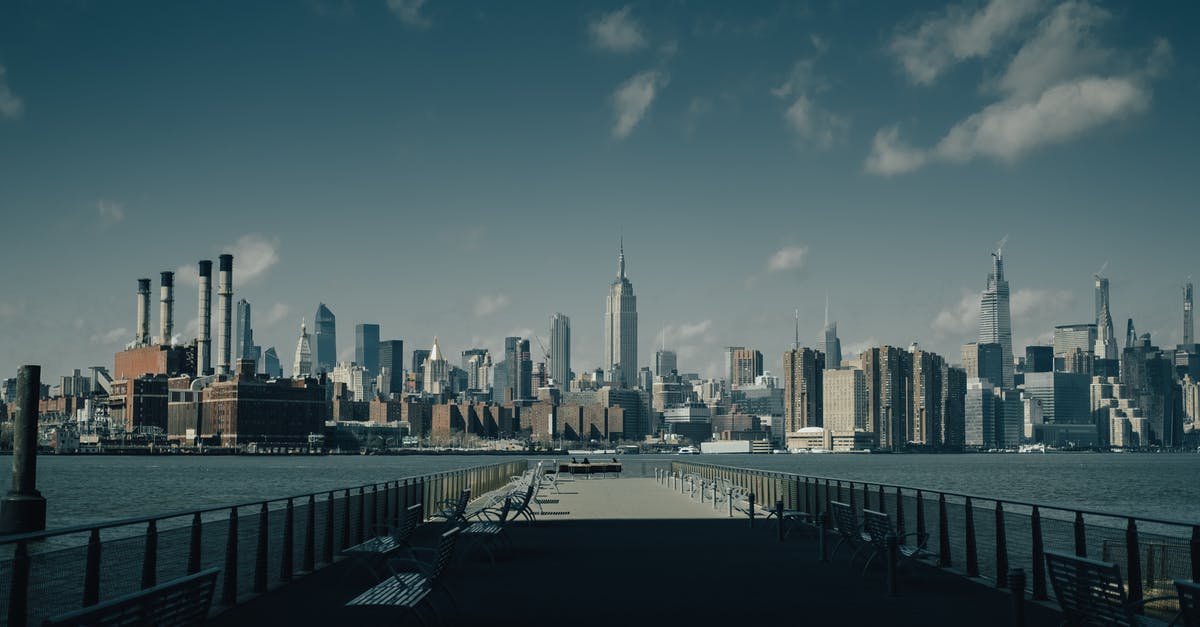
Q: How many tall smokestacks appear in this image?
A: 4